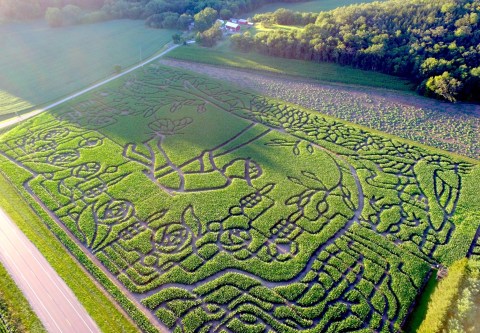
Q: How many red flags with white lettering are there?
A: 0